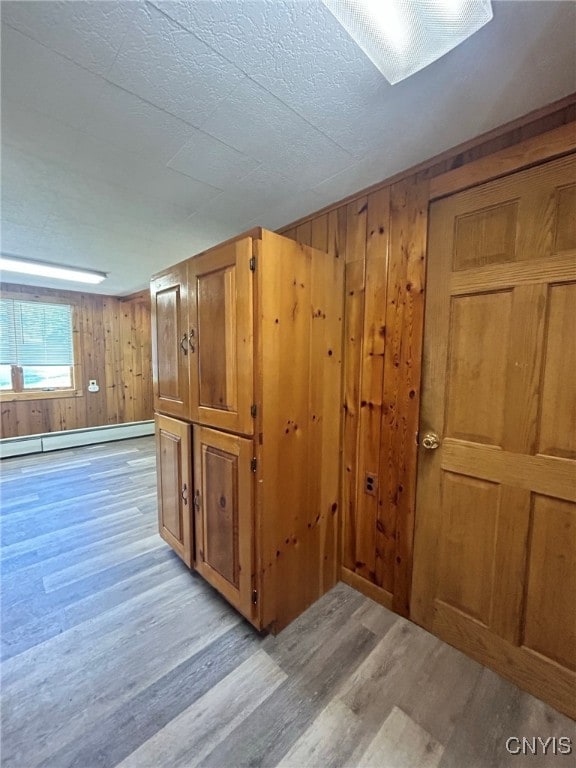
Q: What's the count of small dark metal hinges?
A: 4